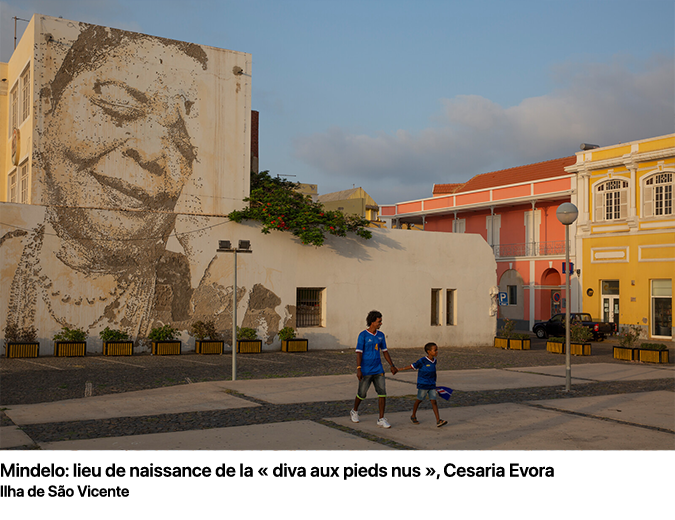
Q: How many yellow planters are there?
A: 13